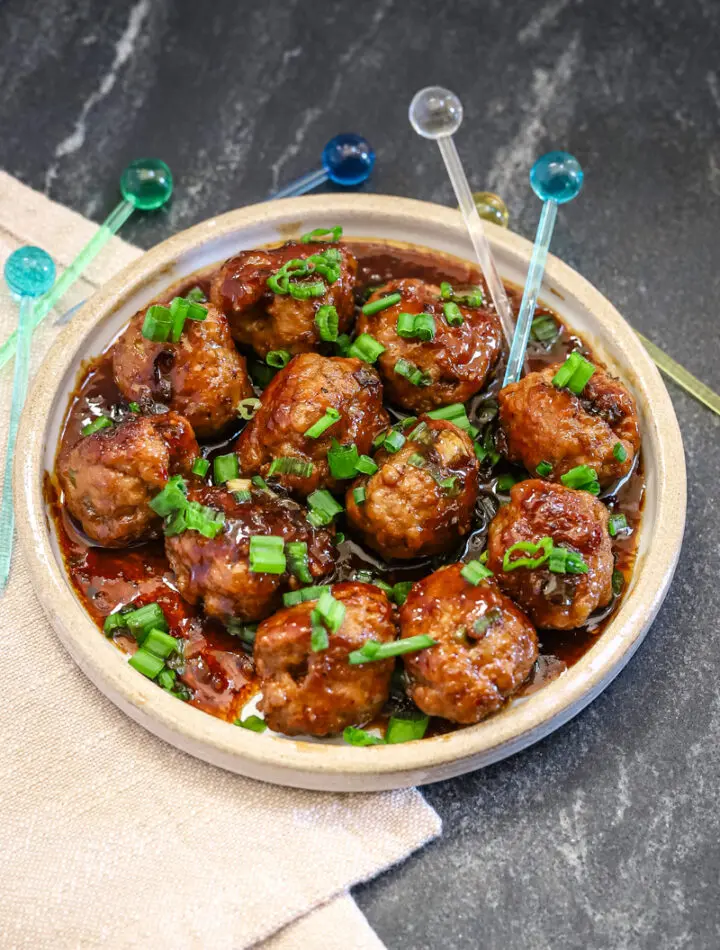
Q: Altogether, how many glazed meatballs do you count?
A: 11